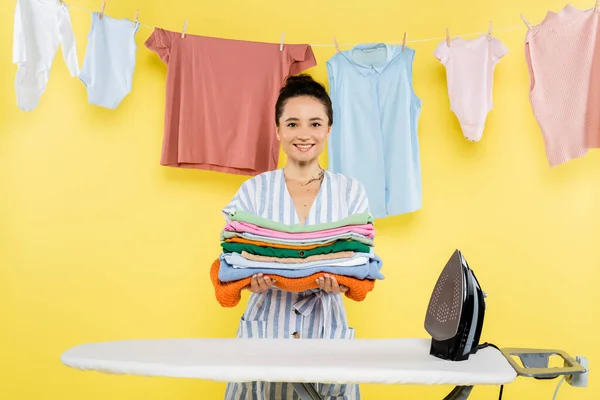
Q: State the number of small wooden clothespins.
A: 11